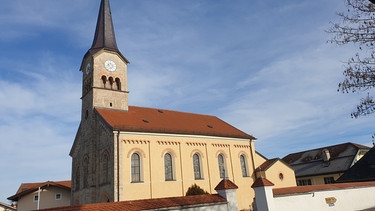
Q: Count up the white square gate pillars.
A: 2